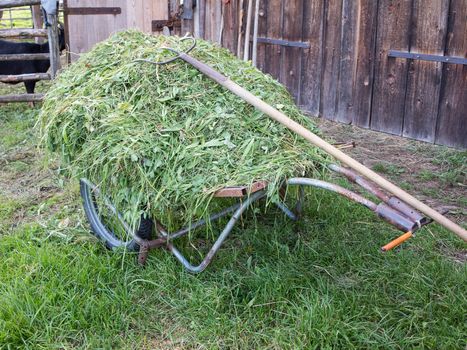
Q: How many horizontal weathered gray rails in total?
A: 5